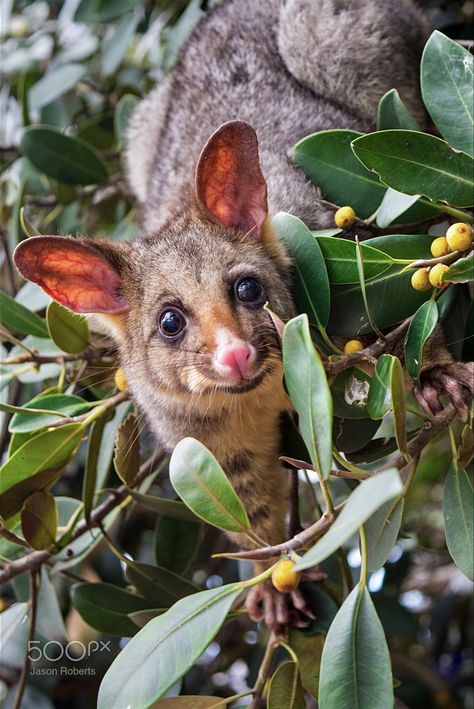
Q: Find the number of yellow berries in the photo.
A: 8